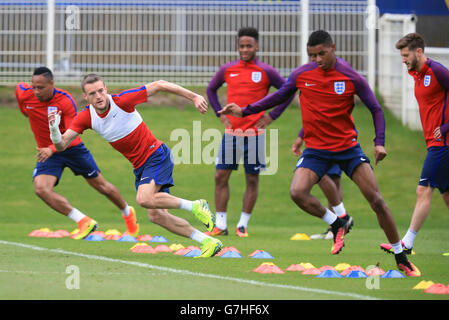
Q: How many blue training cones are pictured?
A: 9